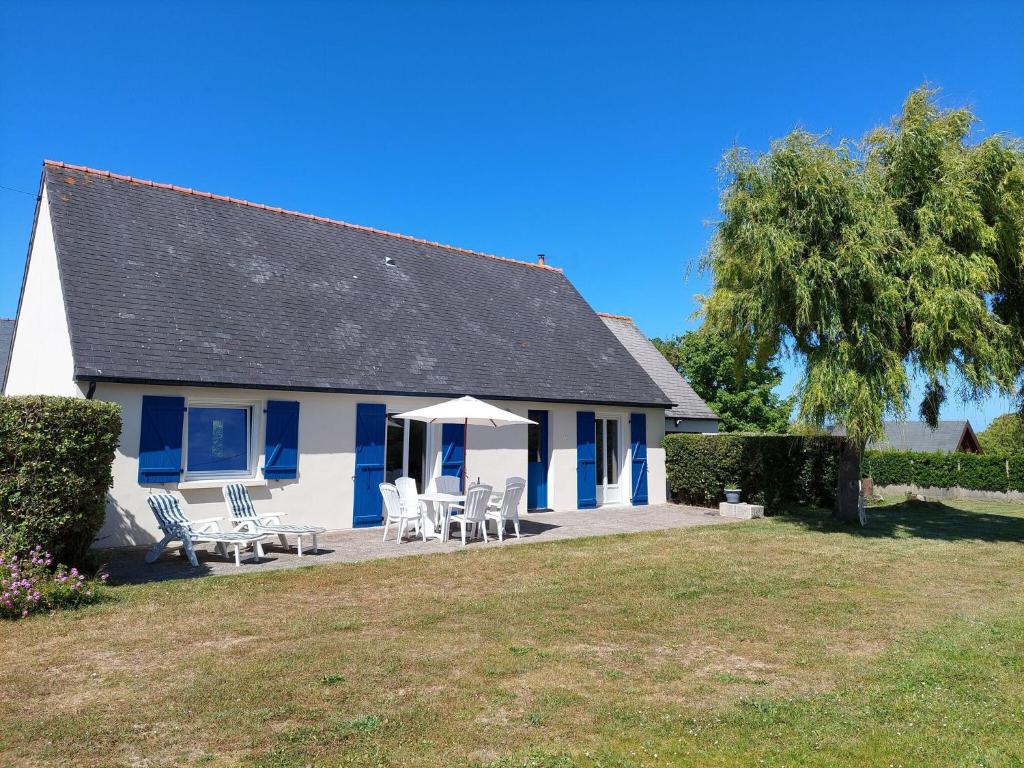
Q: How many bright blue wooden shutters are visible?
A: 6